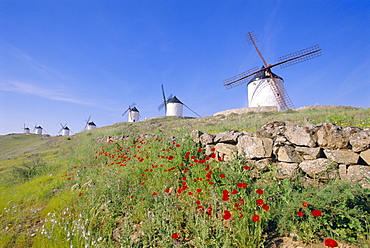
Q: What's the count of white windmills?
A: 7